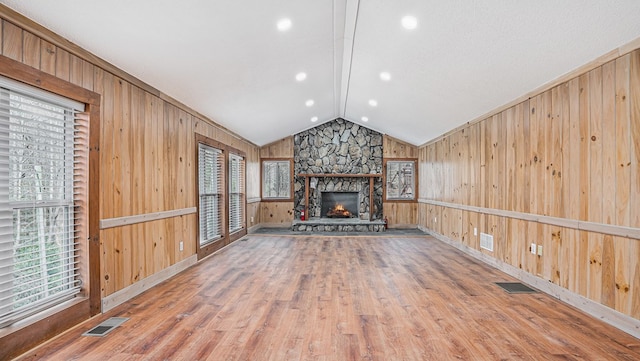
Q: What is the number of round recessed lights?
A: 8